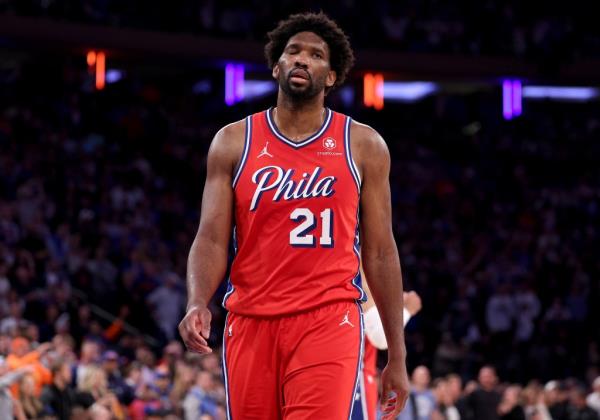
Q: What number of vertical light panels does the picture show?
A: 8